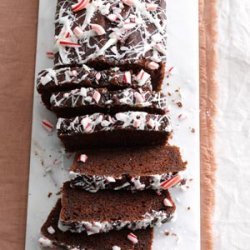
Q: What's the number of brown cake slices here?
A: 6